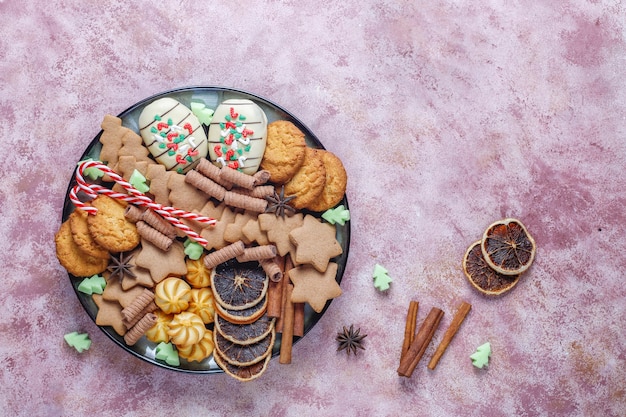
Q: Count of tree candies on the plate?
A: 7